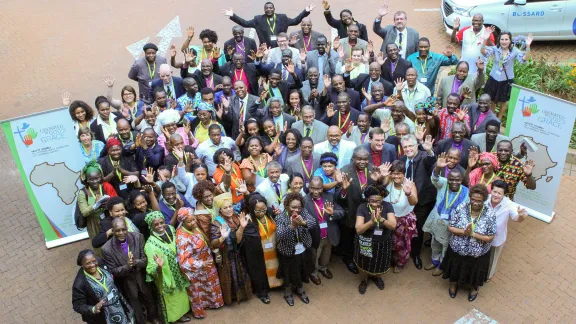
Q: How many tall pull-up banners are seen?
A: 2